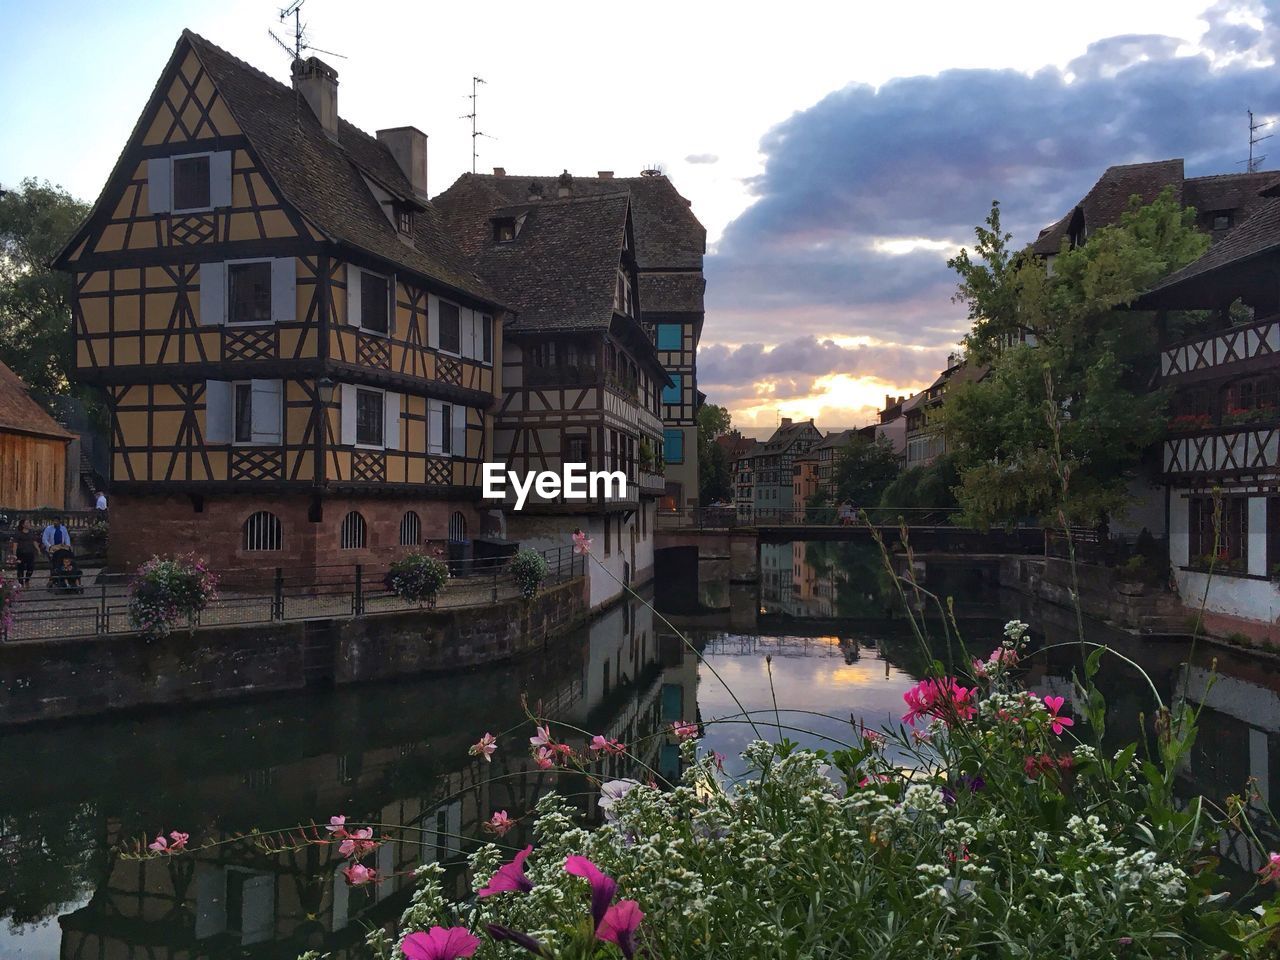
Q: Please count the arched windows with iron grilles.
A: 4